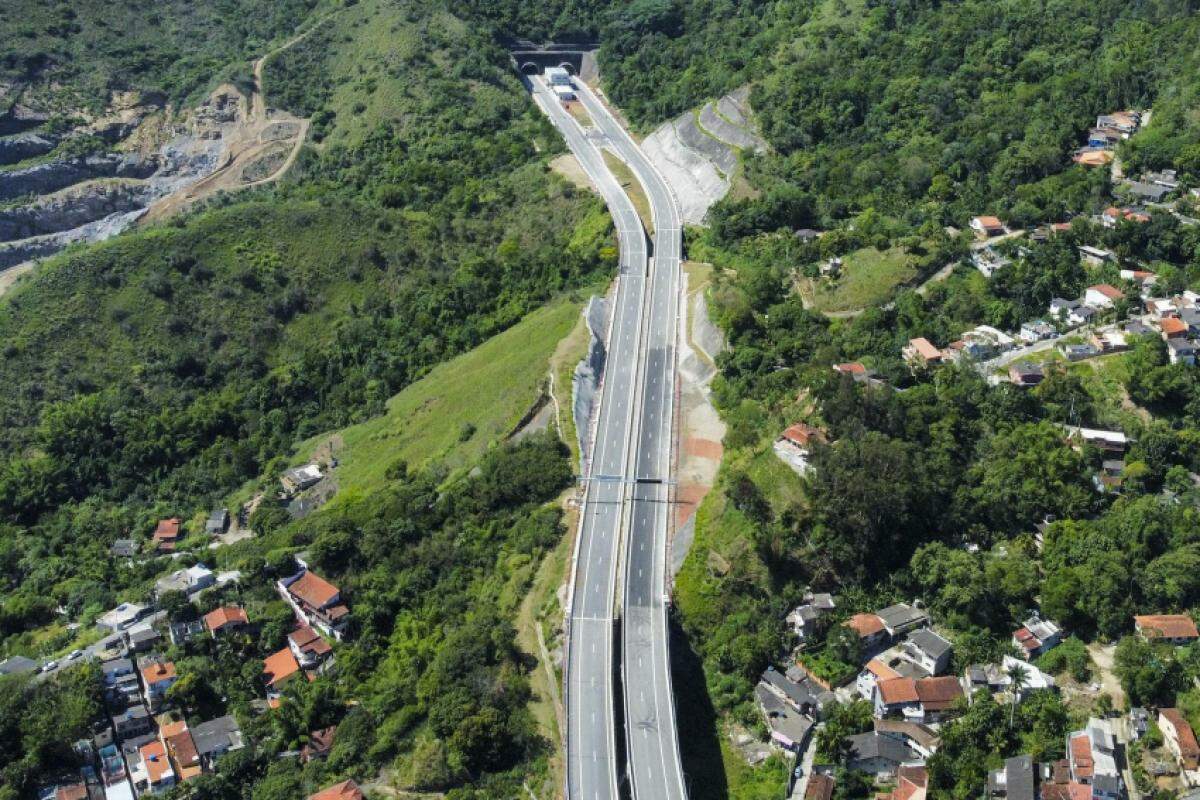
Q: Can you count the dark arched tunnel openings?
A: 2